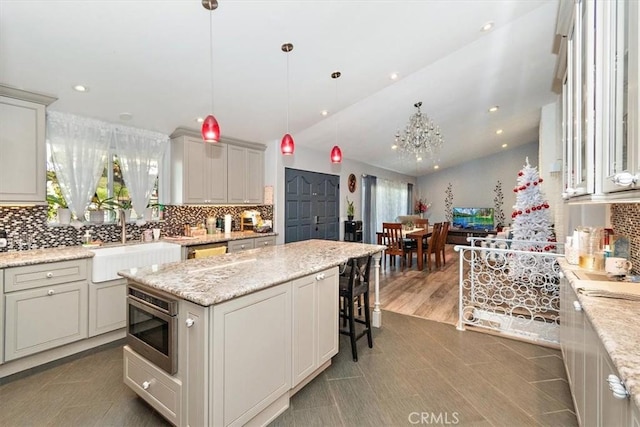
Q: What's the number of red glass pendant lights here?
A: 3